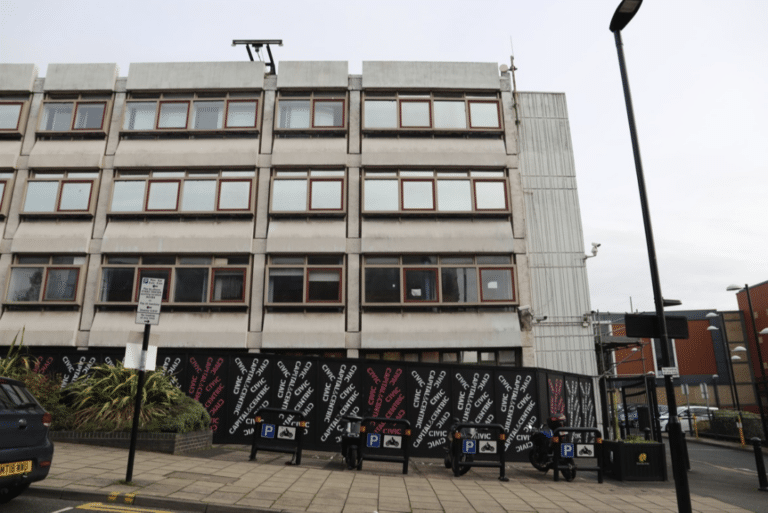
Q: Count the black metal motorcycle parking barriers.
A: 4